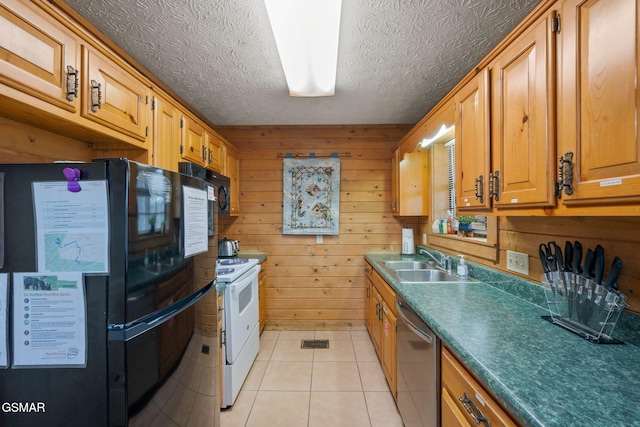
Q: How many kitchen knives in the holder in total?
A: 6